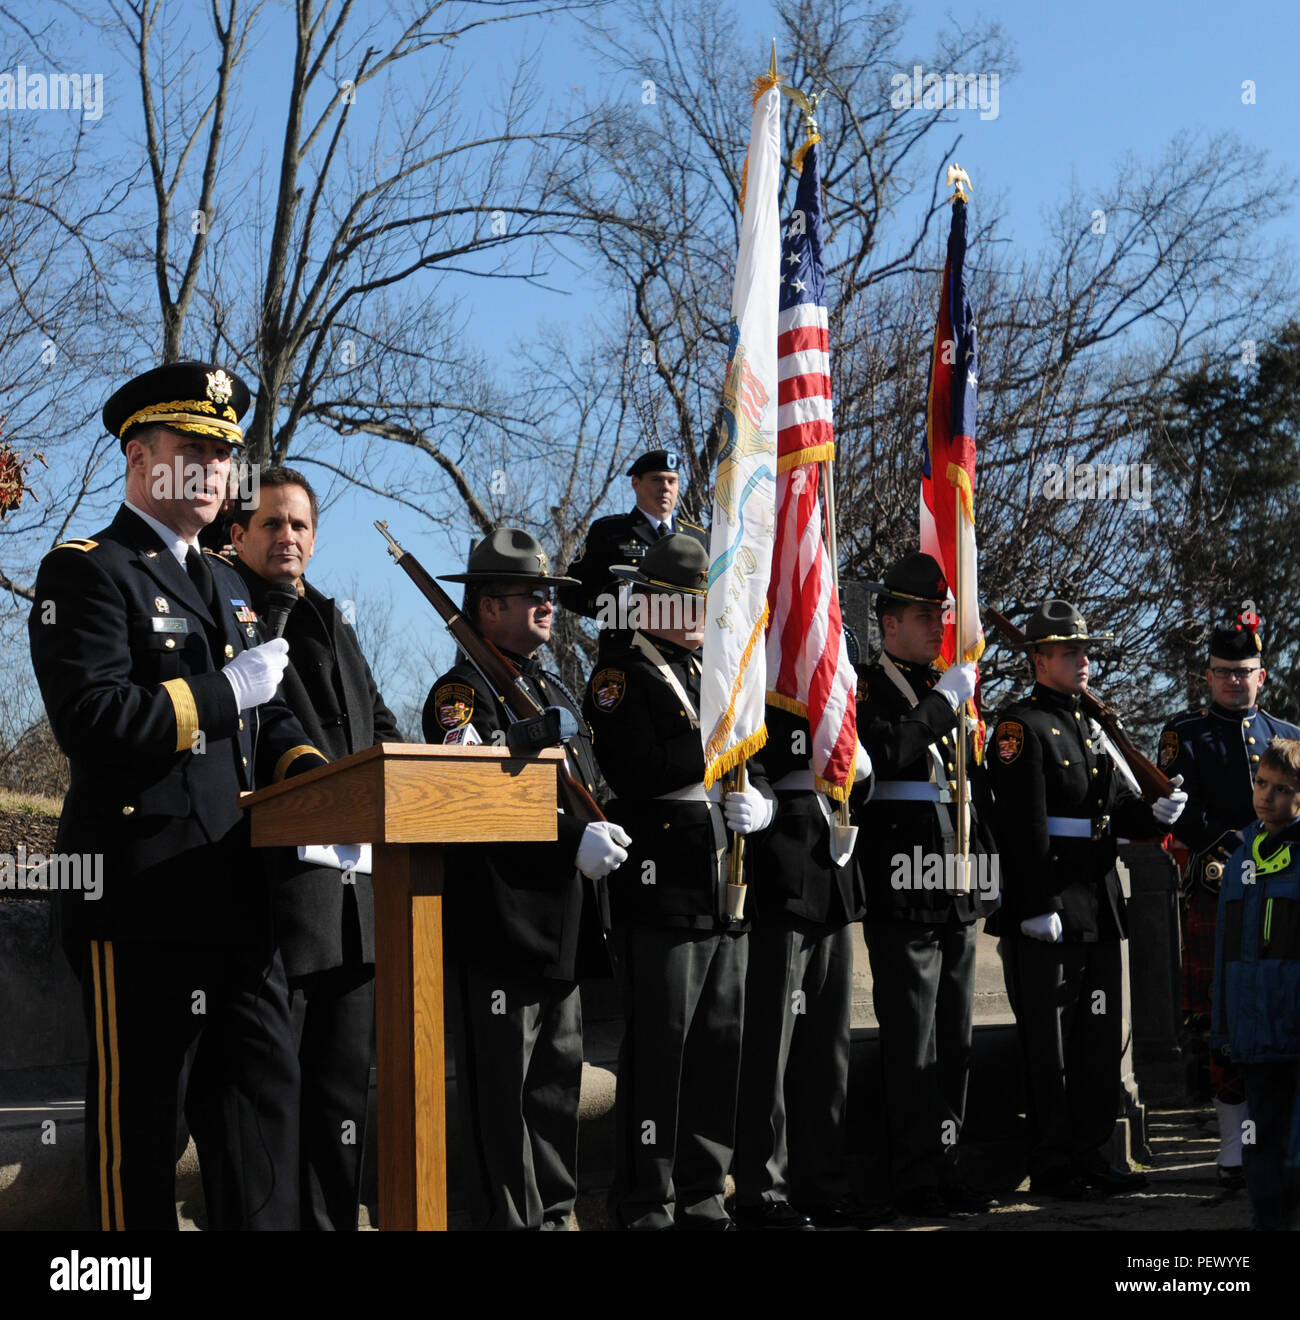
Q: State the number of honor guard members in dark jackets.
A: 5